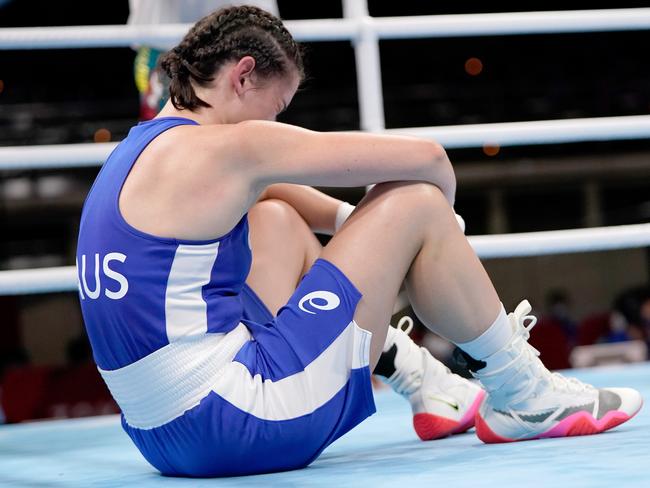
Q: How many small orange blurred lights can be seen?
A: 3